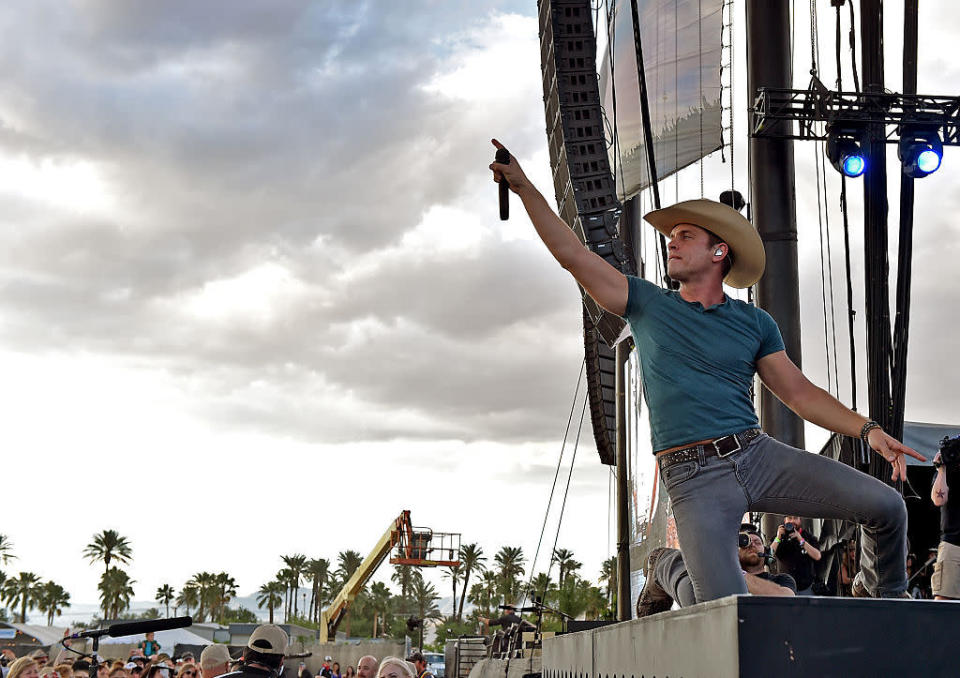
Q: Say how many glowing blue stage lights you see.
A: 2